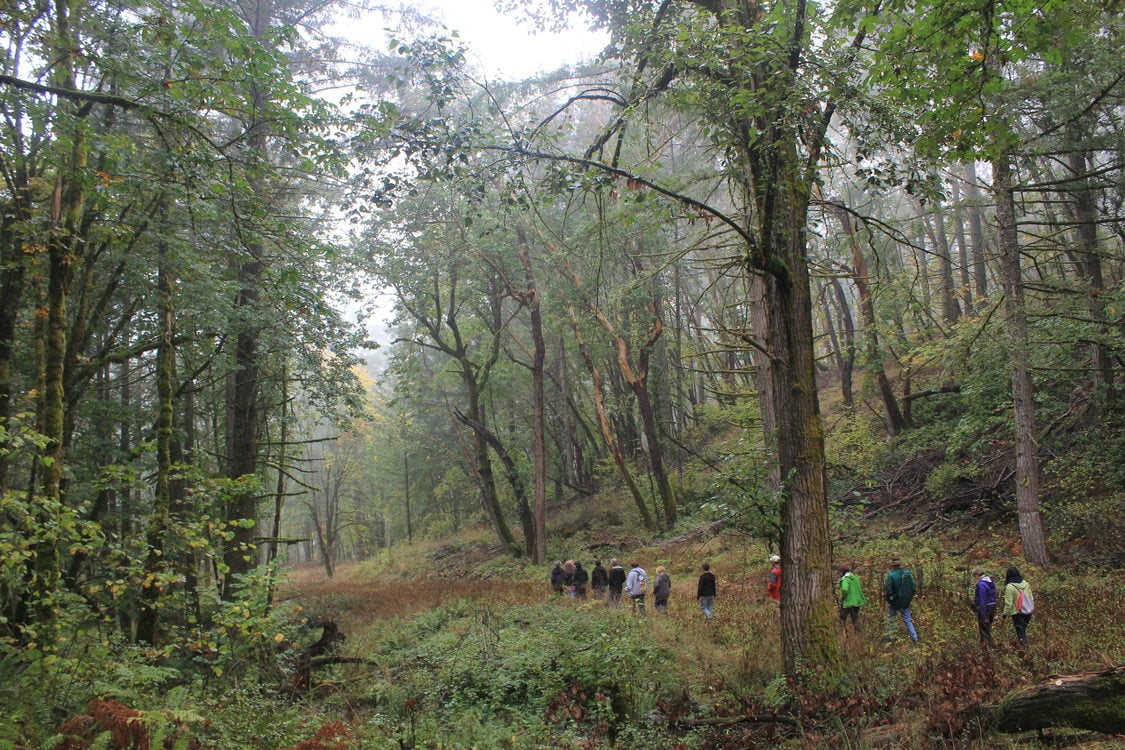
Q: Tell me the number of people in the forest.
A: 13